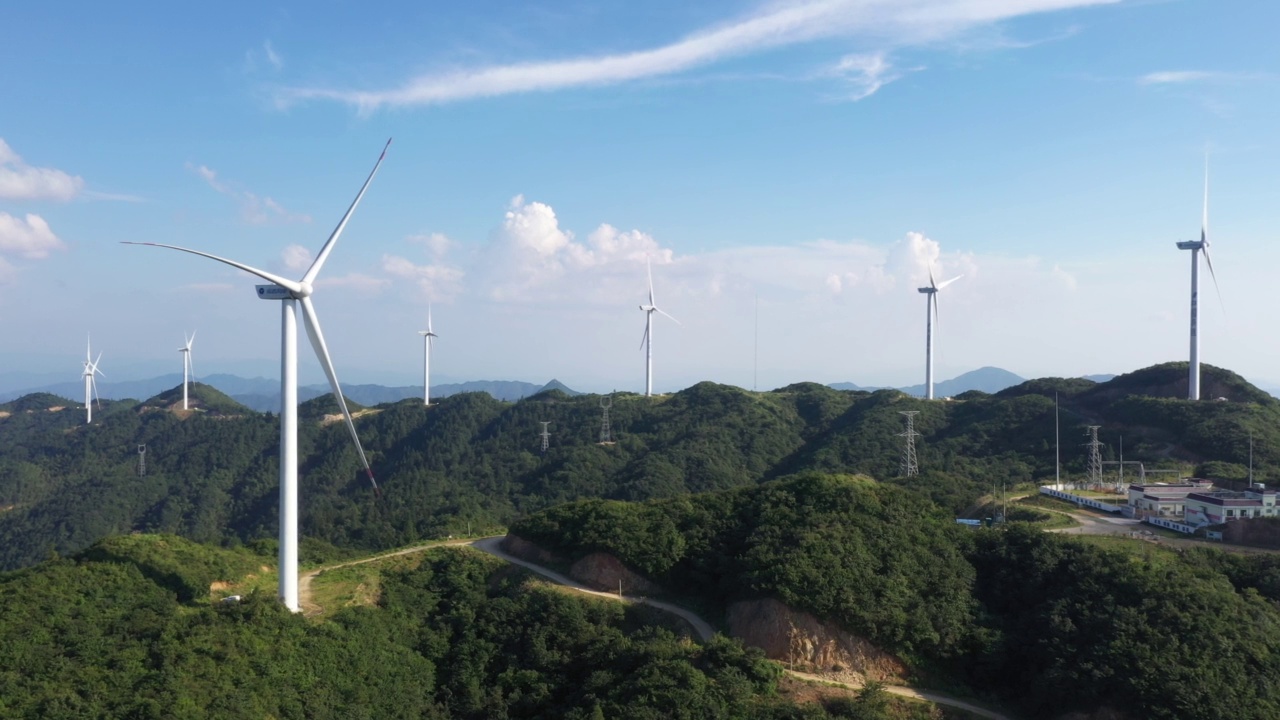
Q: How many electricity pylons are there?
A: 5